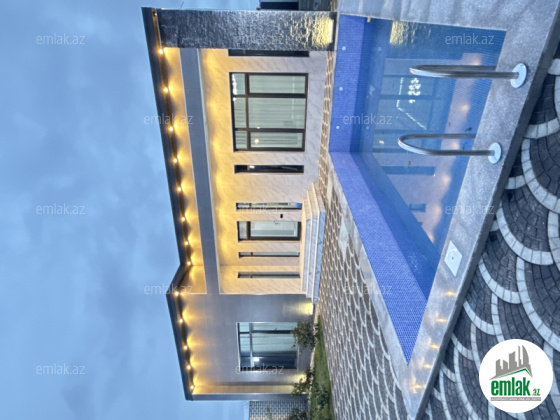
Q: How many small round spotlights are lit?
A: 13